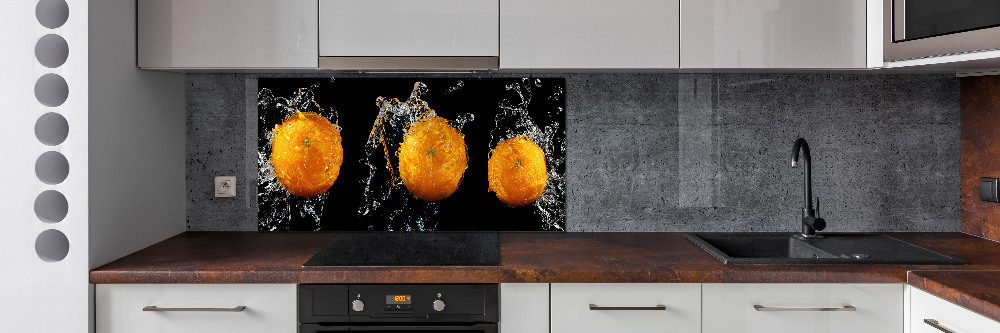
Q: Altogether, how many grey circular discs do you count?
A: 7